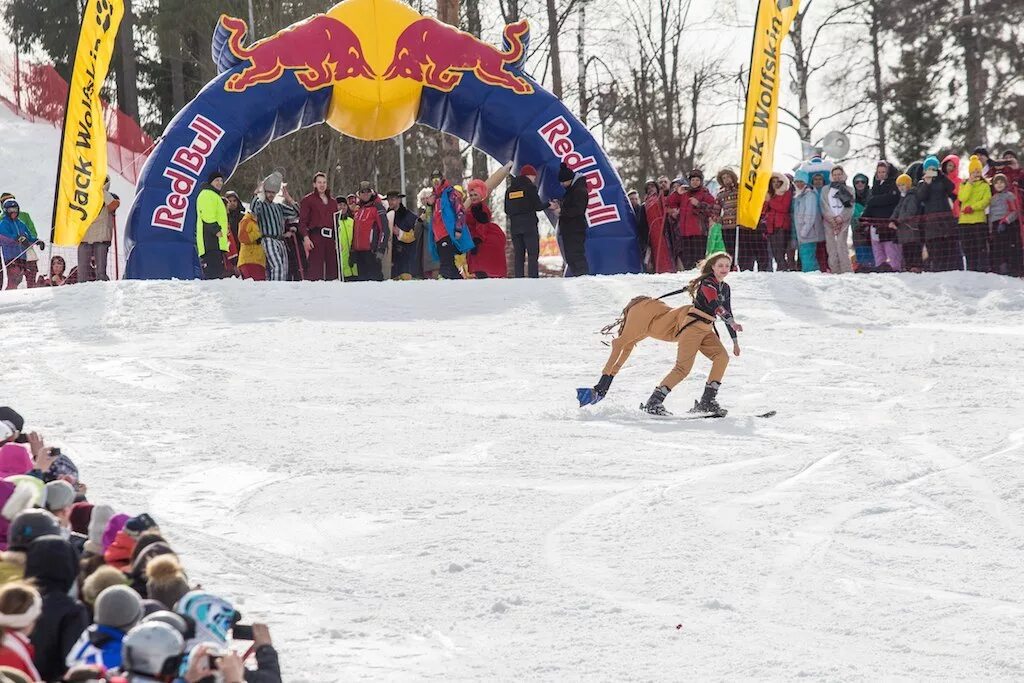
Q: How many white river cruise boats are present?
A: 0